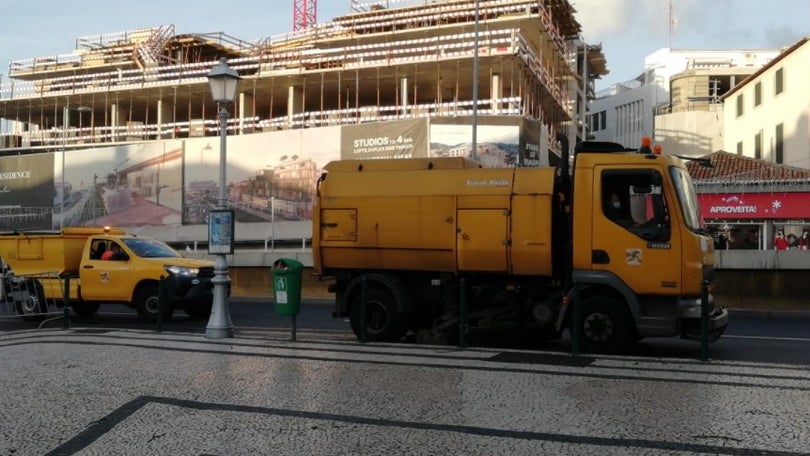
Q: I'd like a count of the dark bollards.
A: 6